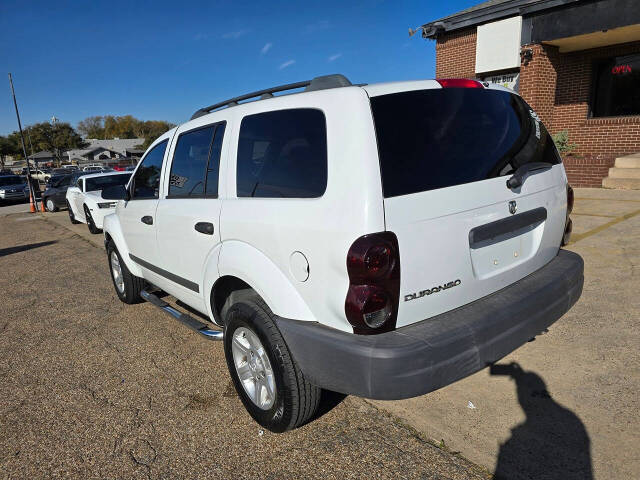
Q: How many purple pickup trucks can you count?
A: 0